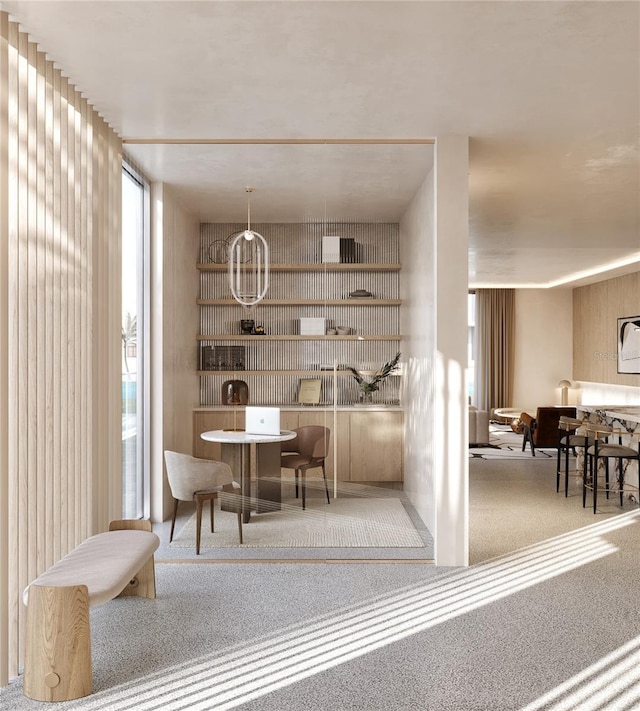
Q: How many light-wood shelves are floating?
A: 4